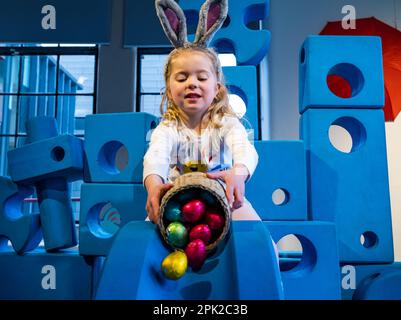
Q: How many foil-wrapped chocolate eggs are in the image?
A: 7